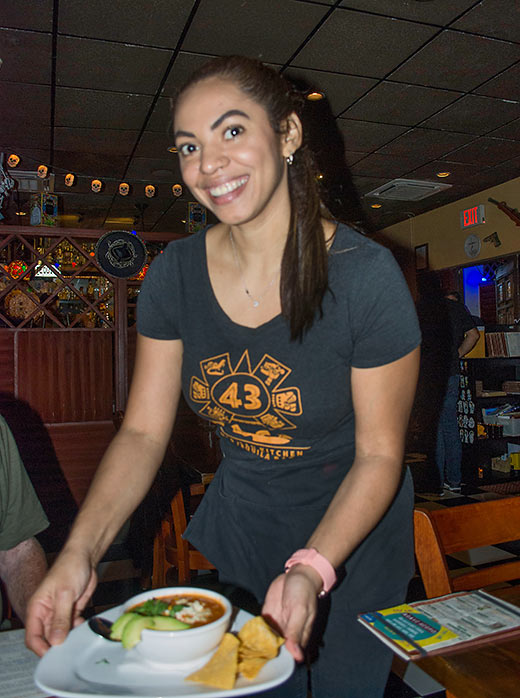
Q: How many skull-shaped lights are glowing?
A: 7